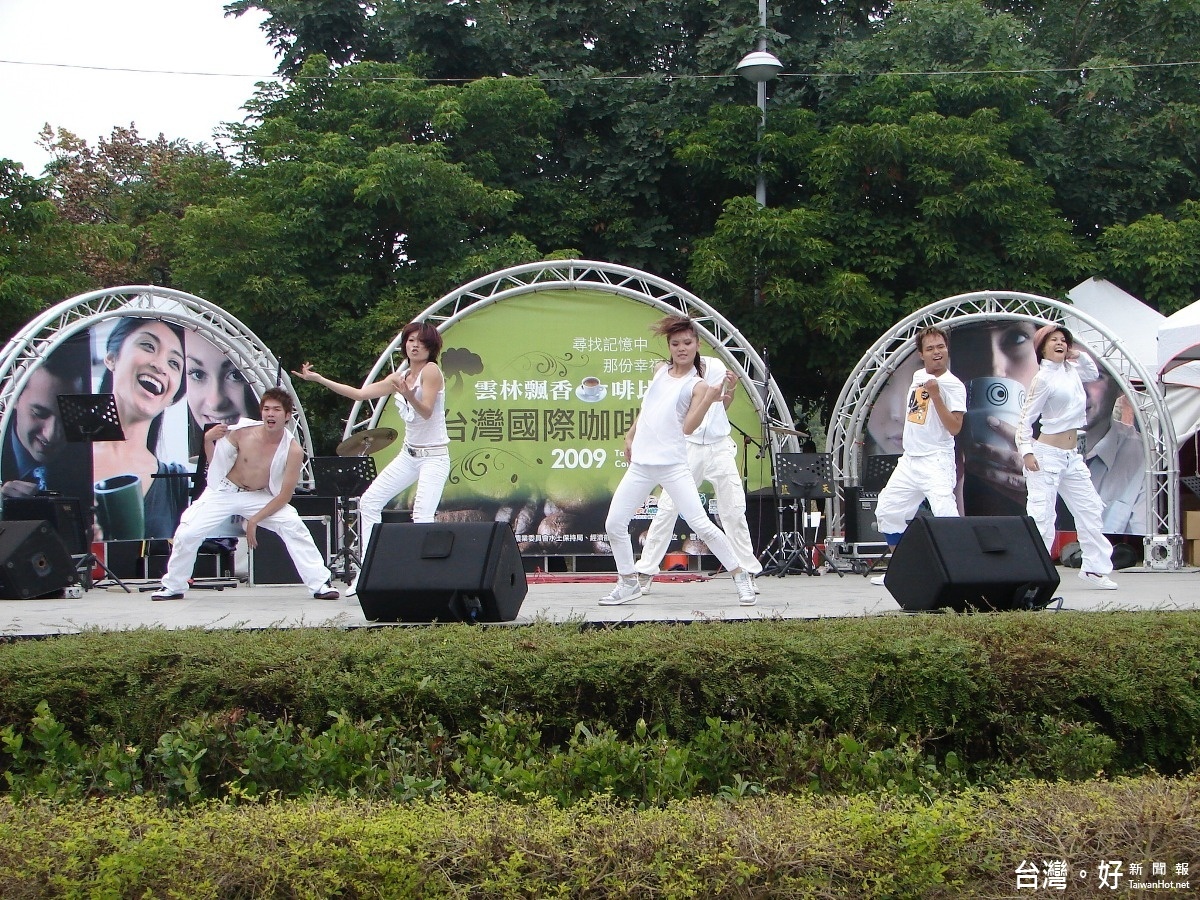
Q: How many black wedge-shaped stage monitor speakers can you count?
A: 3